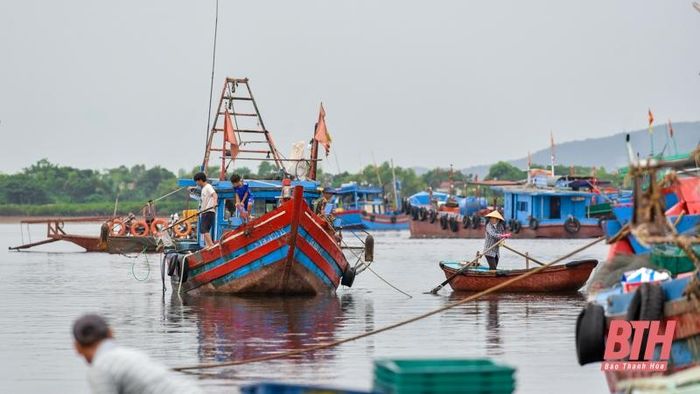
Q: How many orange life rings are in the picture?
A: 4